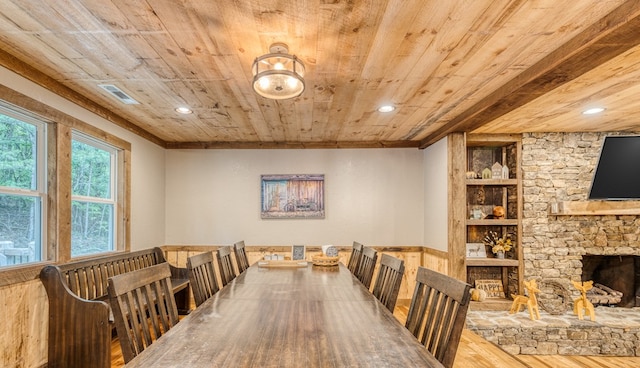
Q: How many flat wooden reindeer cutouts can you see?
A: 2